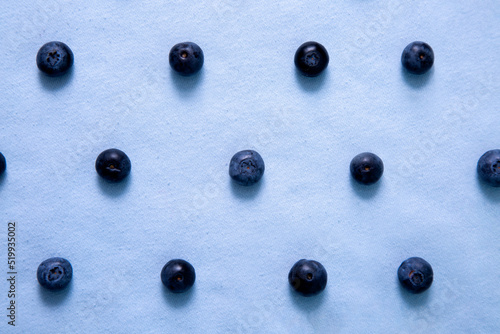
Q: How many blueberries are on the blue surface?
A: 13